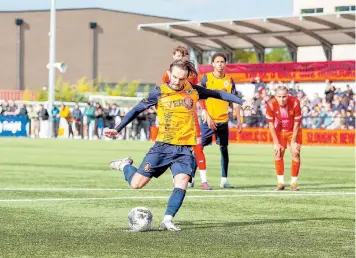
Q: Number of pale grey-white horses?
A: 0